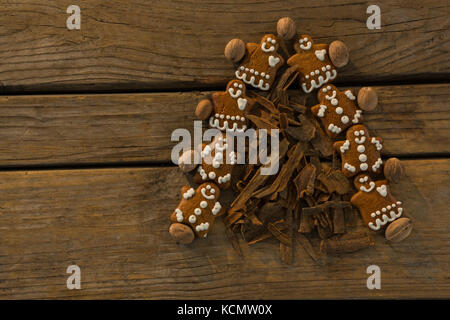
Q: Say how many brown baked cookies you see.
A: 8